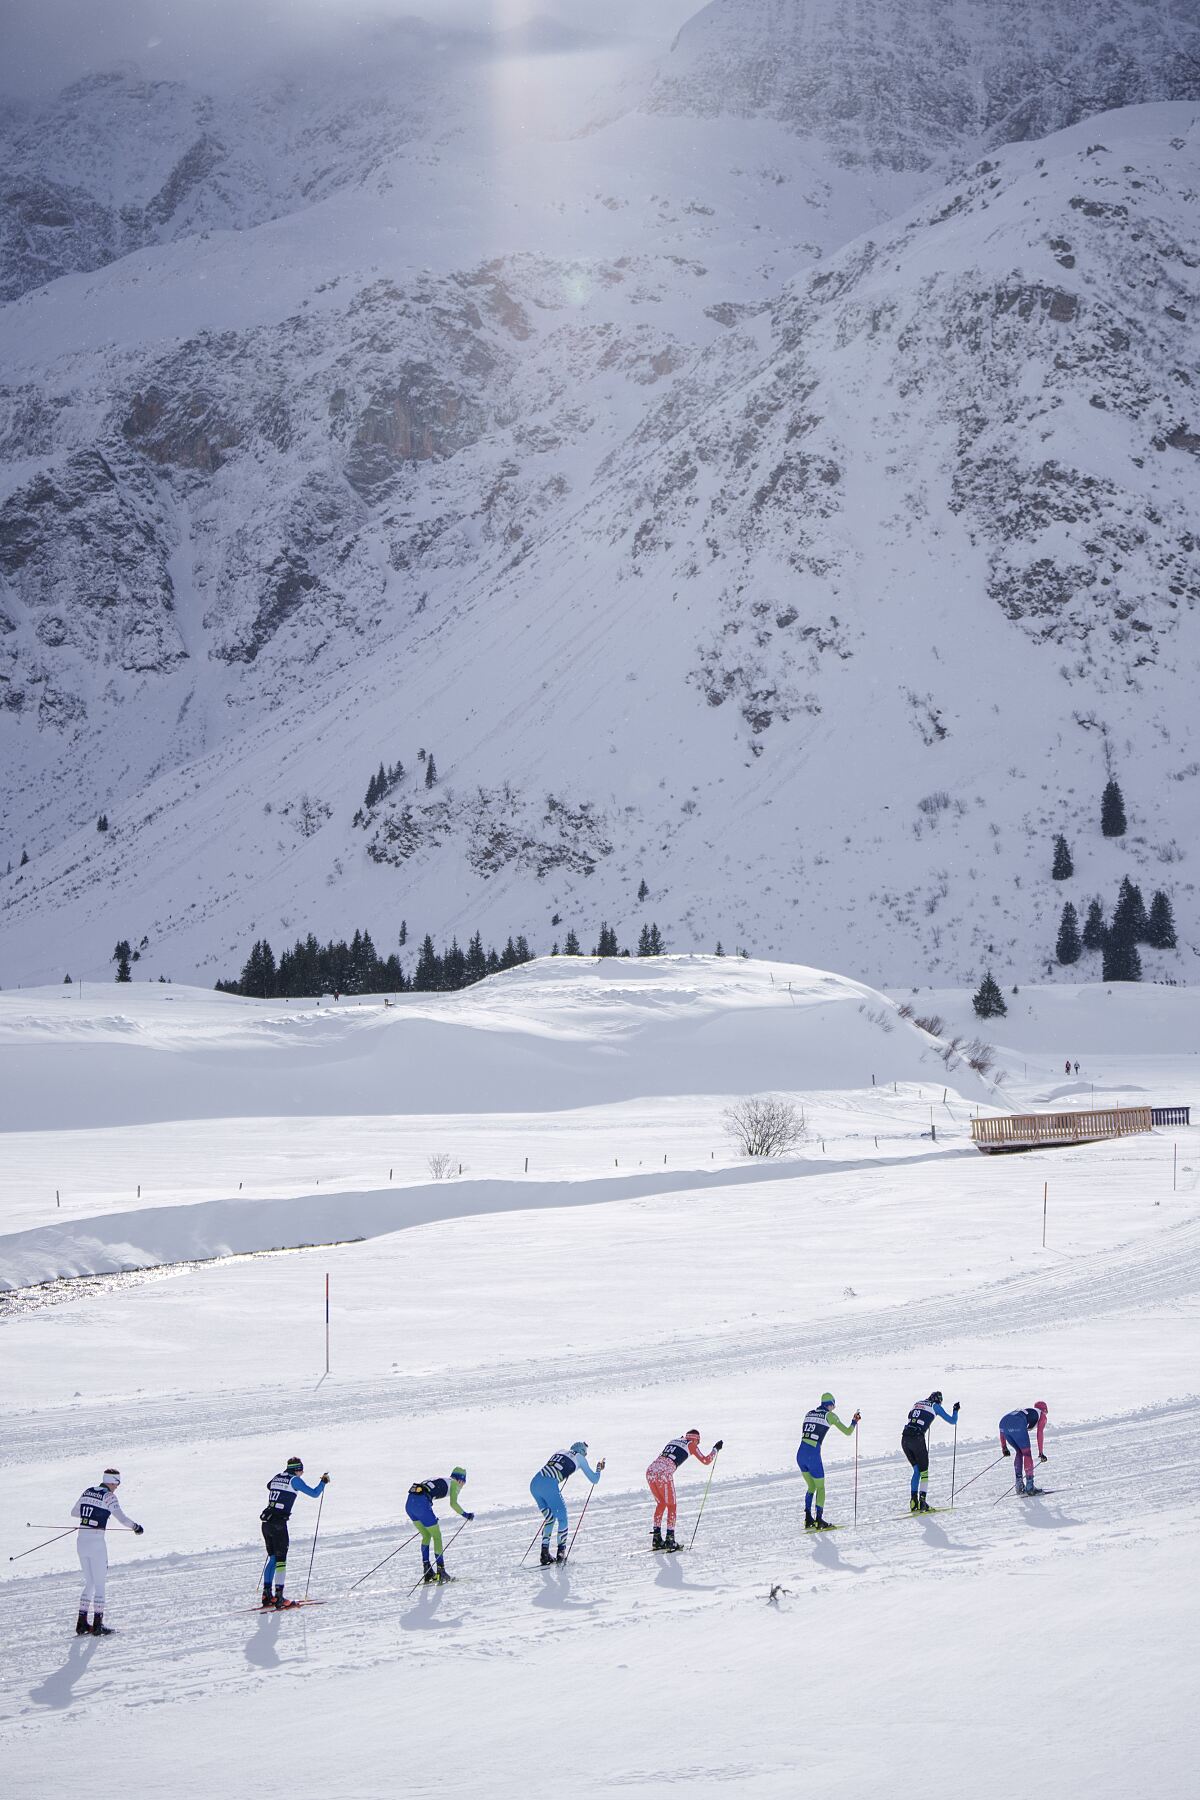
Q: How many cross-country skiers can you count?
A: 8